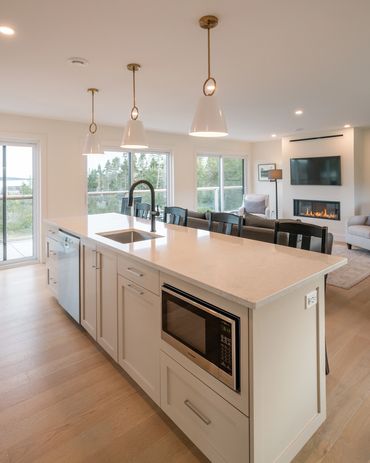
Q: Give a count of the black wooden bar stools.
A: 4